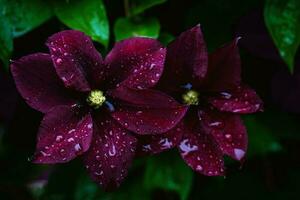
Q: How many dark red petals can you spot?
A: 12